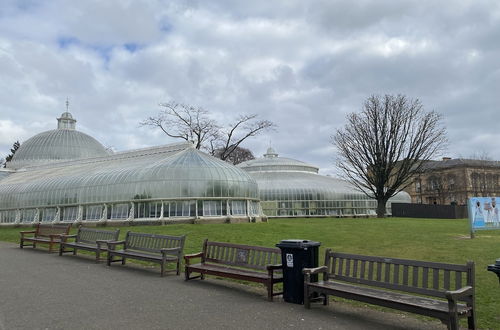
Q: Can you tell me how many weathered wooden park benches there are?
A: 5